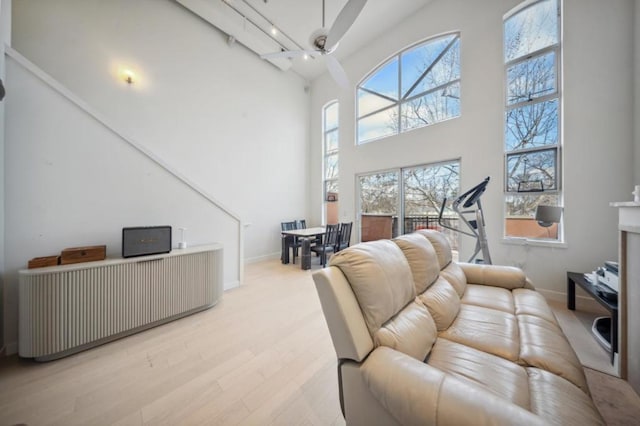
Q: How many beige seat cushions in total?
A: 3